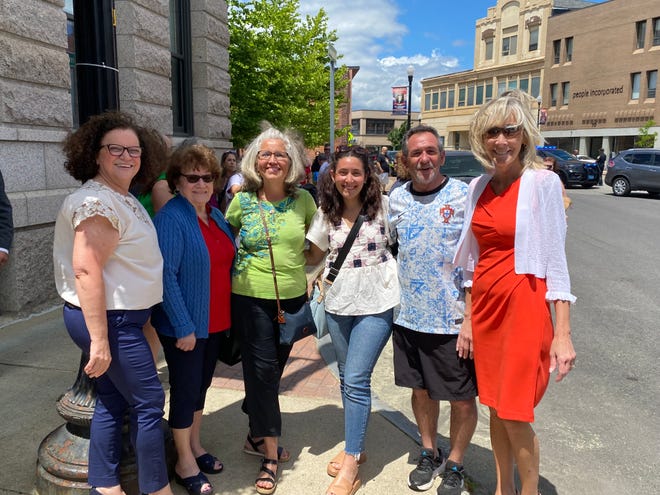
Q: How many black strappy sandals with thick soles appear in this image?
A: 2